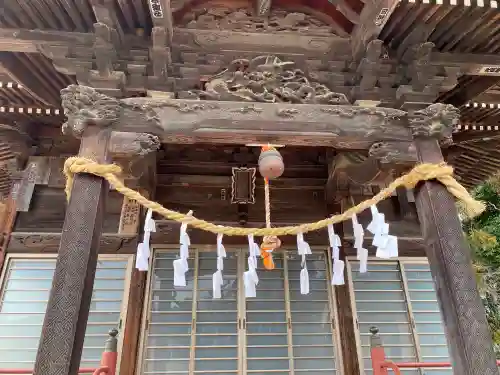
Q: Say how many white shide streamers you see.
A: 8